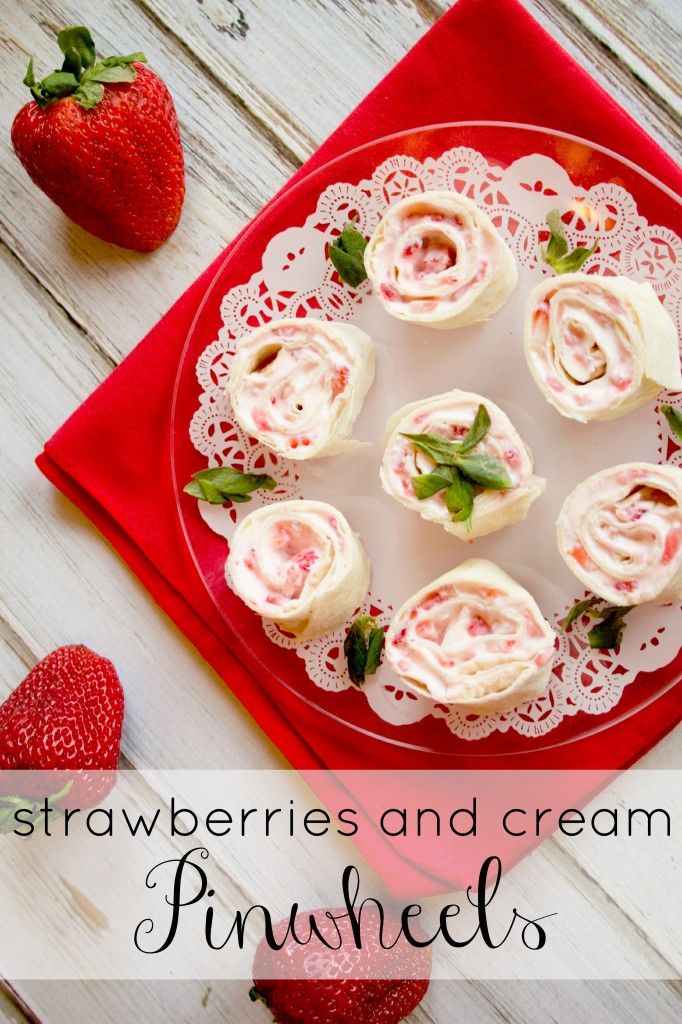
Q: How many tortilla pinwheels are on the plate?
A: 7